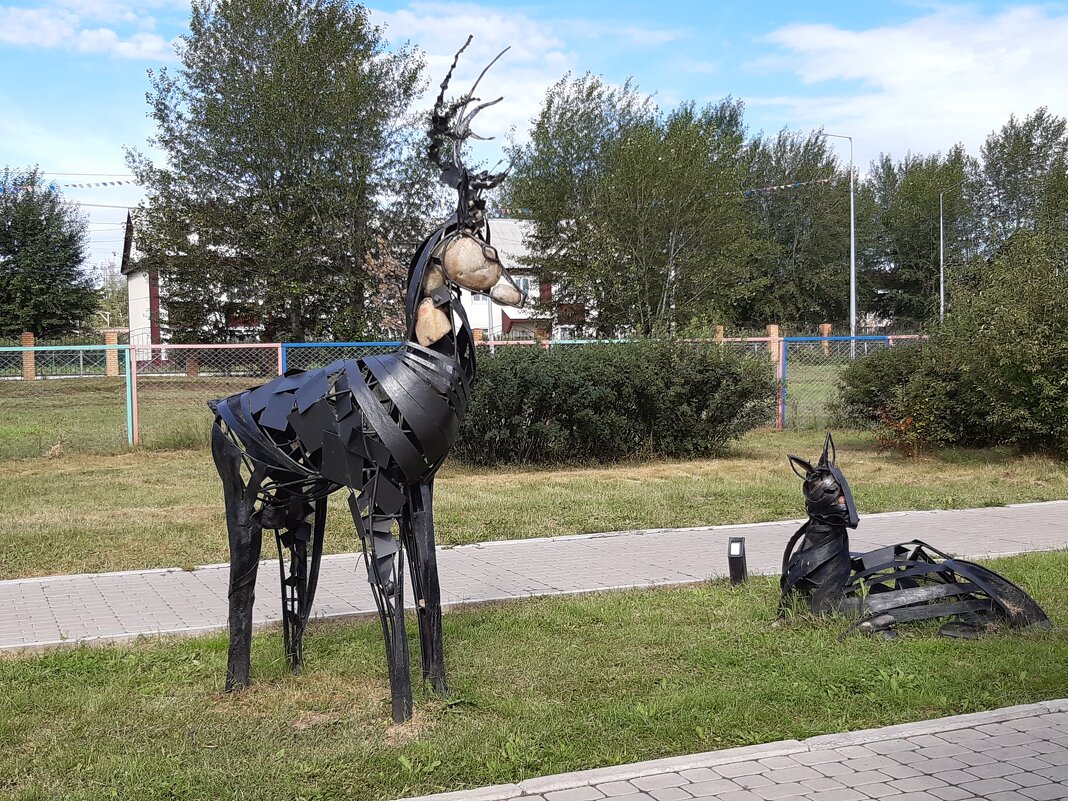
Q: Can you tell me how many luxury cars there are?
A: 0